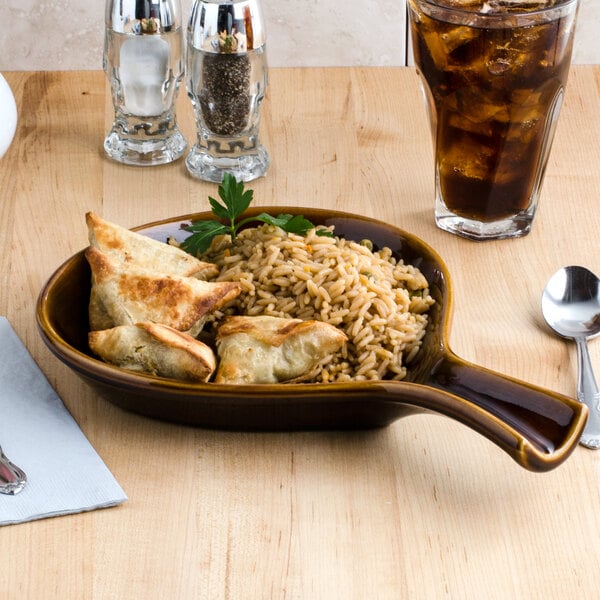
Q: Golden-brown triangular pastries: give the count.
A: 4